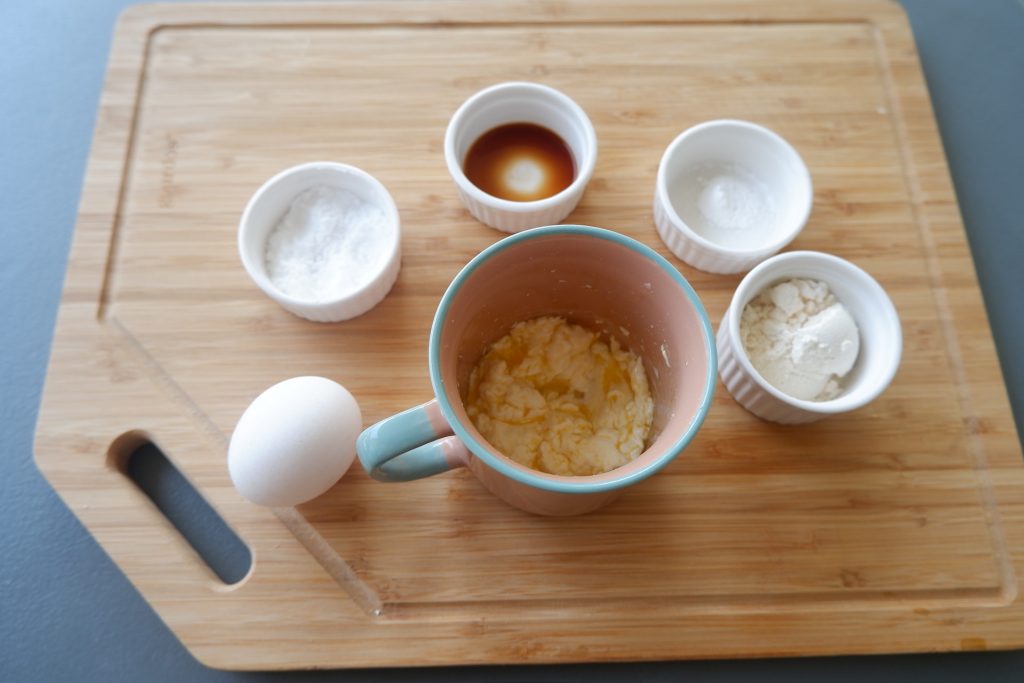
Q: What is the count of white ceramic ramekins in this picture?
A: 4